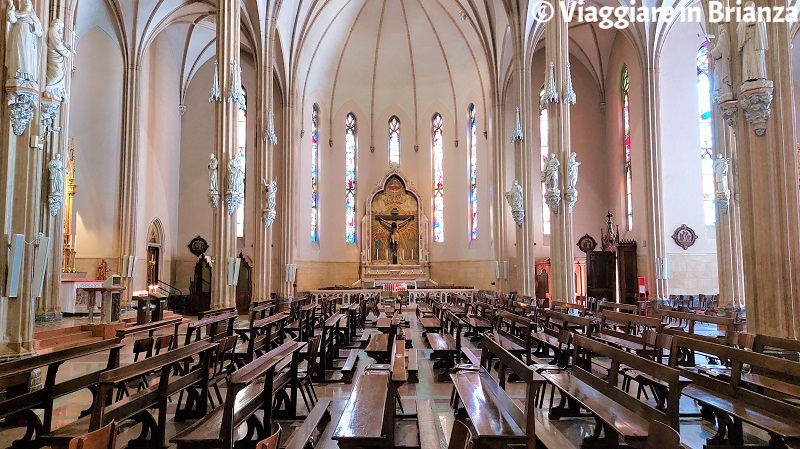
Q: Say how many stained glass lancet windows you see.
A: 9